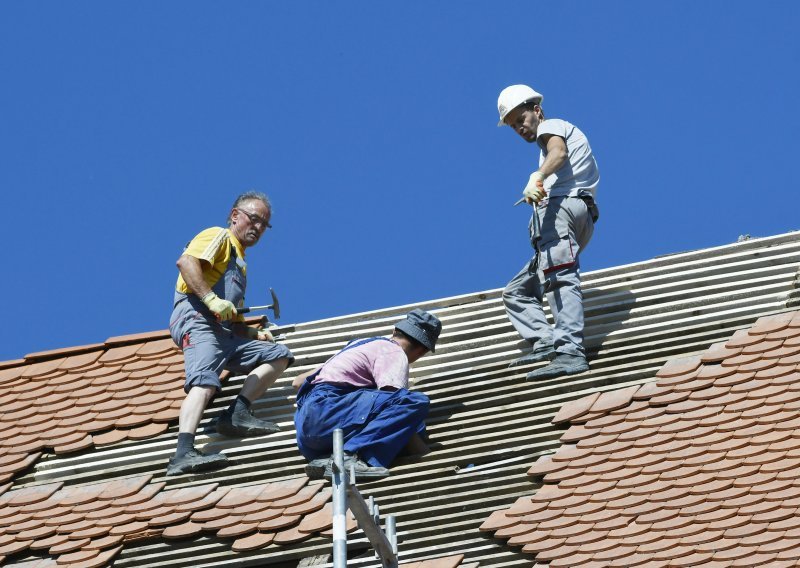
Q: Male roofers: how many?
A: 3